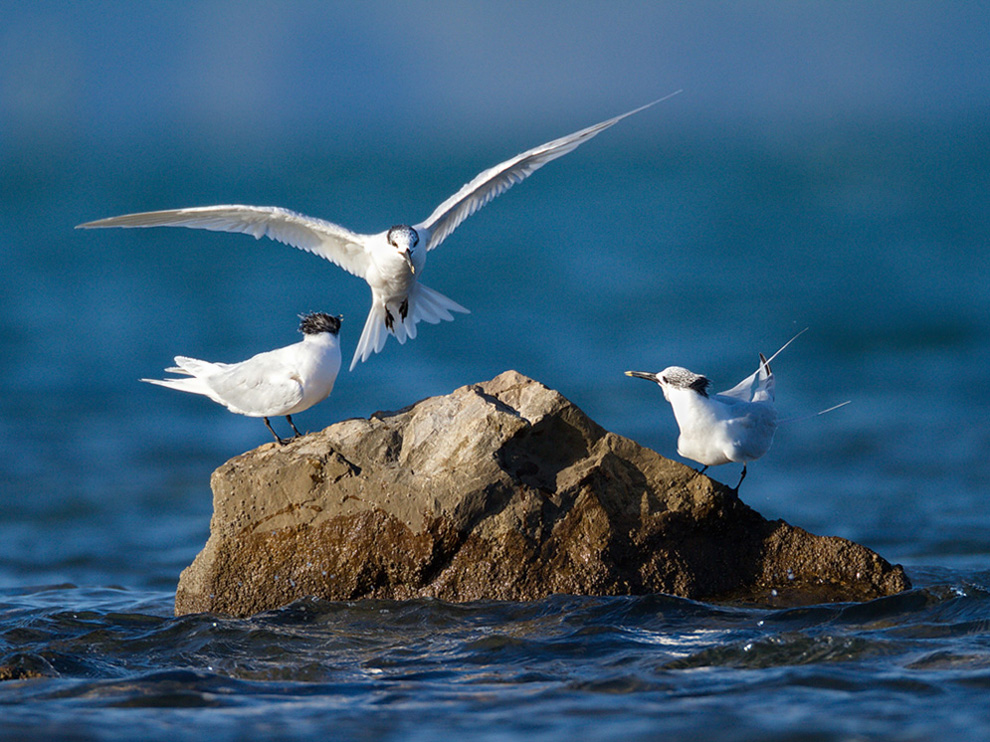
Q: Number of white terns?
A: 3